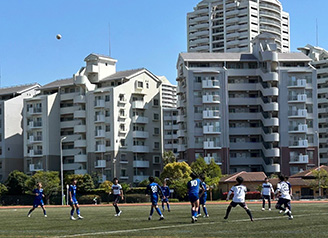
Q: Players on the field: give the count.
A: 11